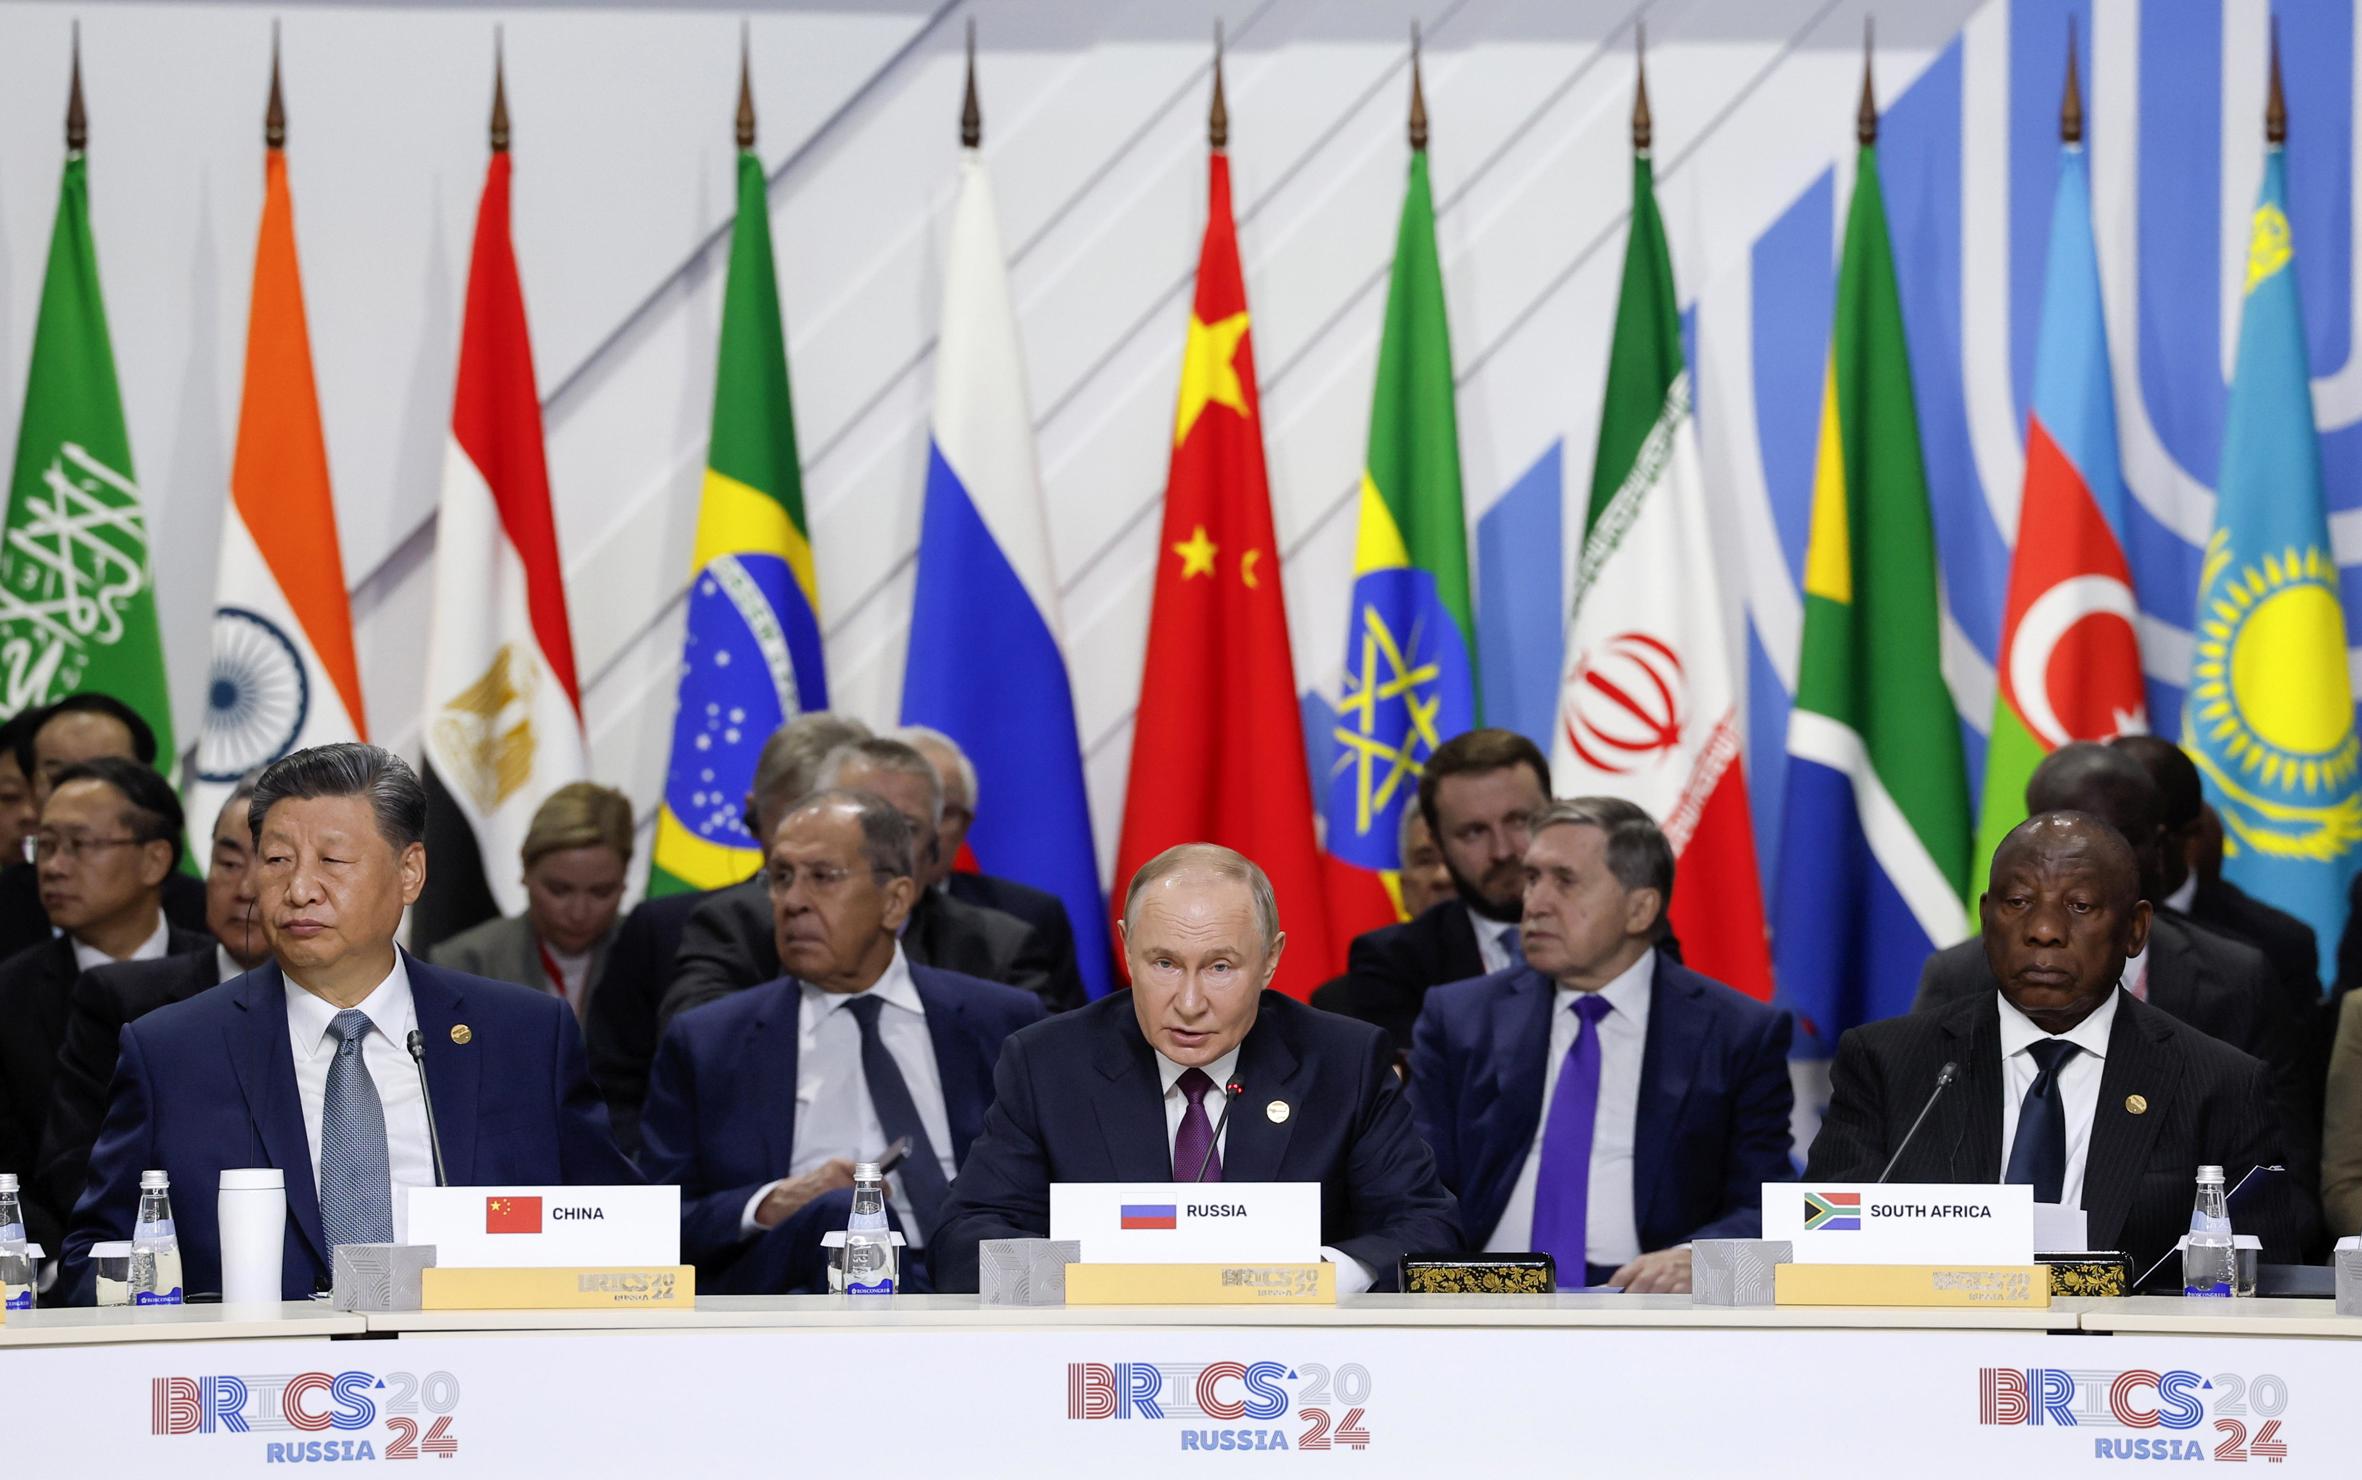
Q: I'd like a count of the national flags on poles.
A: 11